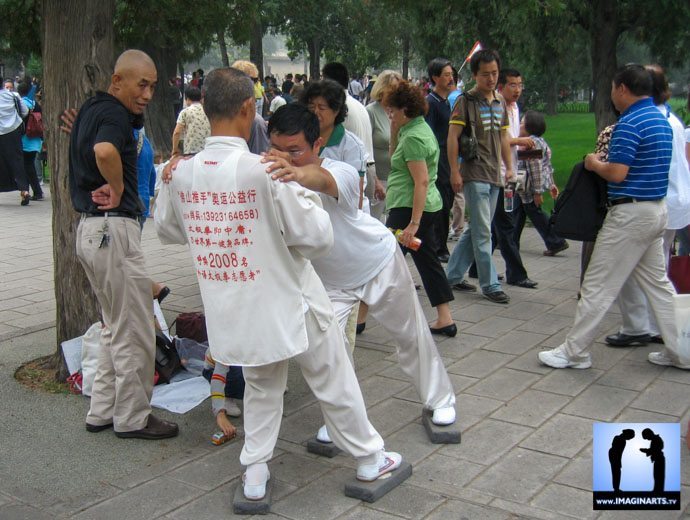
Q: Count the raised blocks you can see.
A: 4